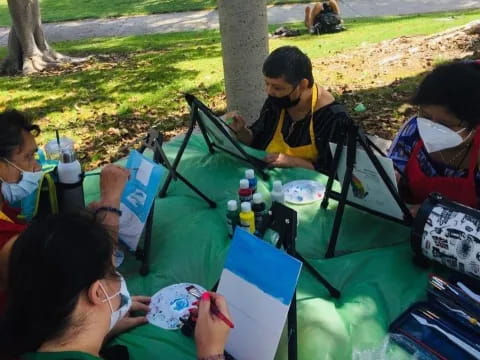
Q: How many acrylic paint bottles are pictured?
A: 6